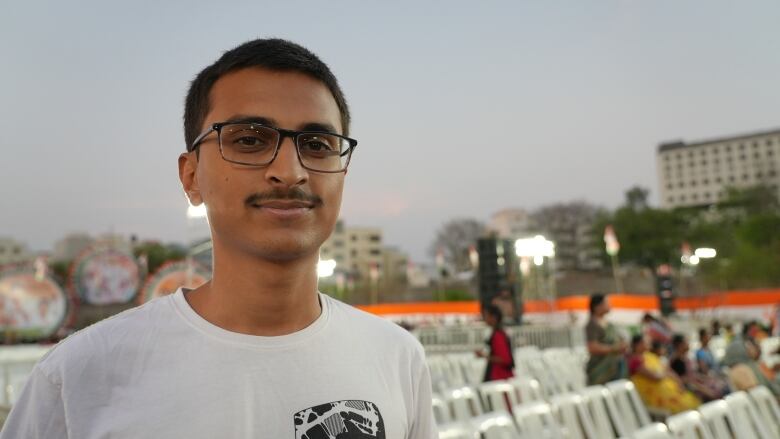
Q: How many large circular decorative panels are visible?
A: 3